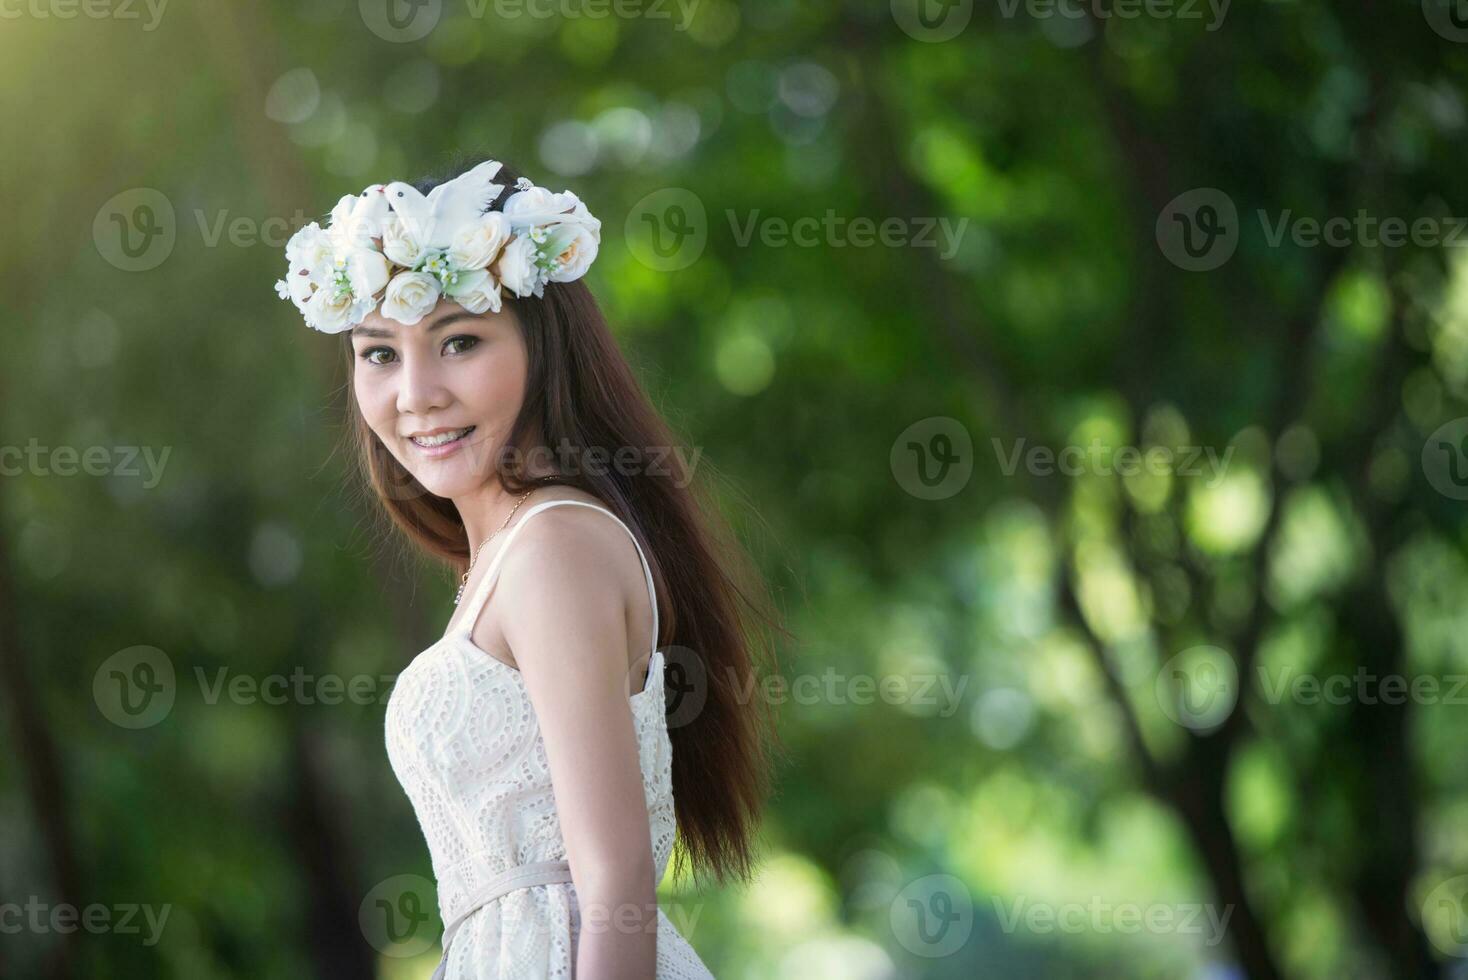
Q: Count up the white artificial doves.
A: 2